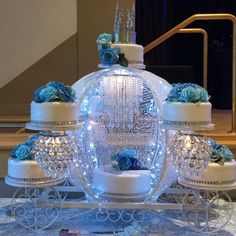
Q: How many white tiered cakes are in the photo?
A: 6